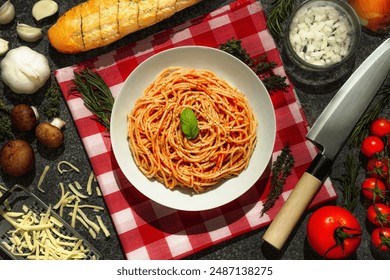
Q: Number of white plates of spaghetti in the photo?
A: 1